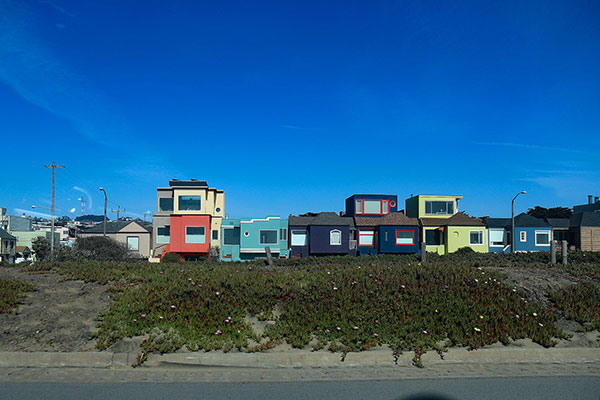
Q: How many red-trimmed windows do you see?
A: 4